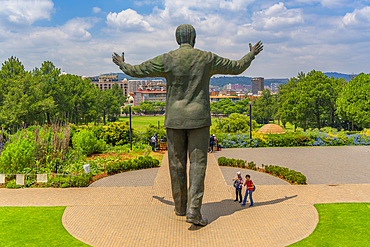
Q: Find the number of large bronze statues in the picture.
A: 1